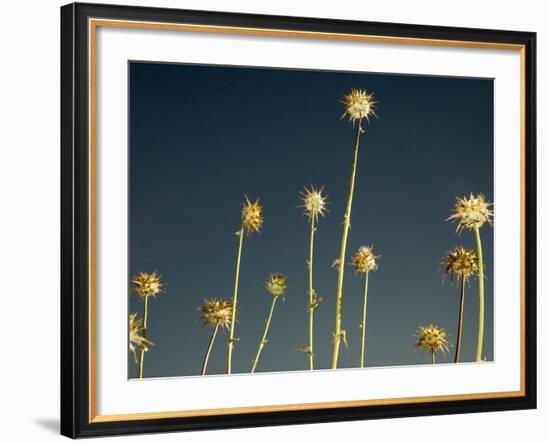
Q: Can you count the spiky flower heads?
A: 11